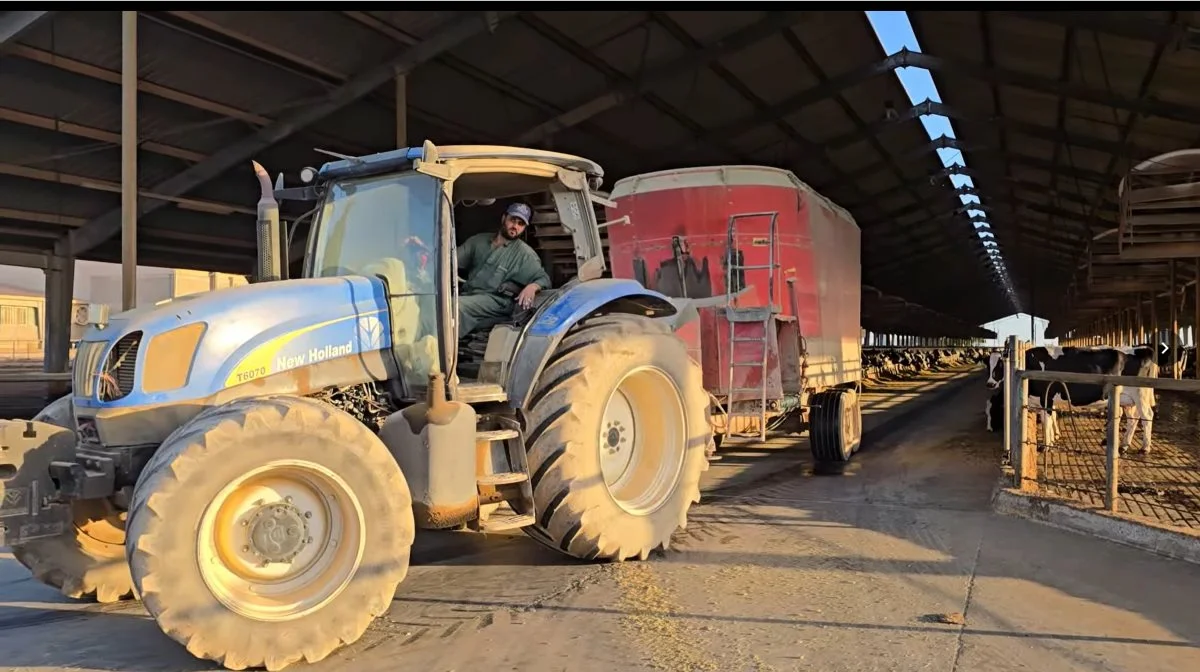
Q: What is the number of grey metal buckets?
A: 0